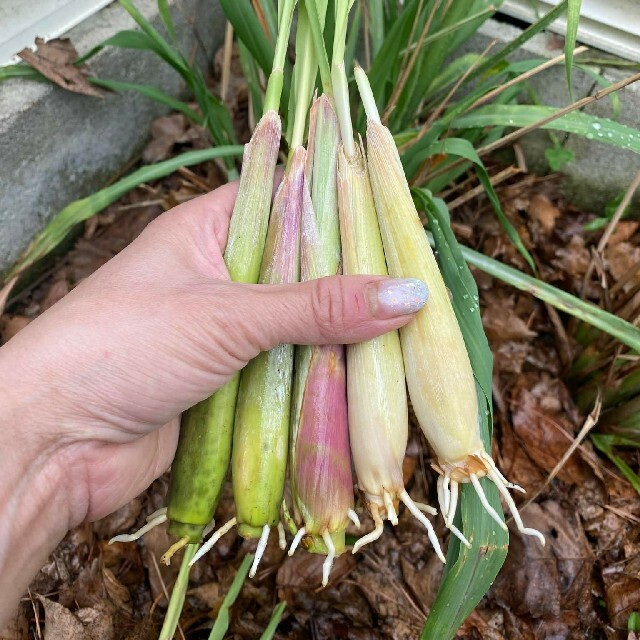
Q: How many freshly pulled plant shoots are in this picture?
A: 5